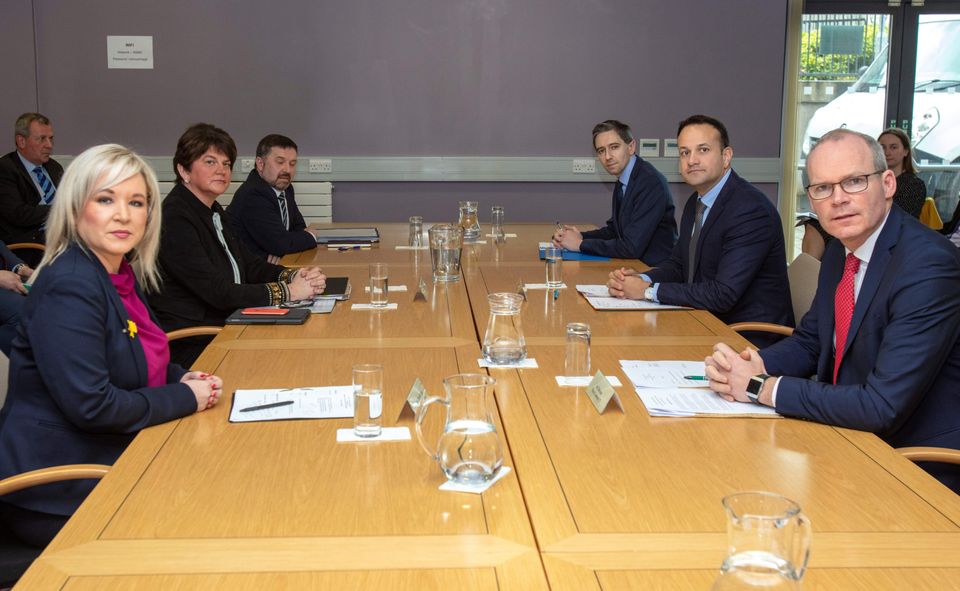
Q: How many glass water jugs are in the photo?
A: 5